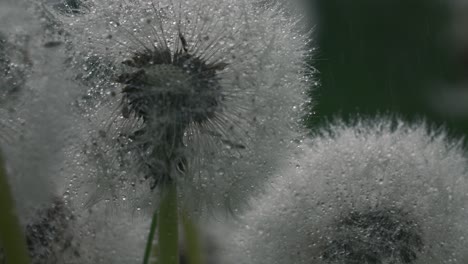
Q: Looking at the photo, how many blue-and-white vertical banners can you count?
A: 0